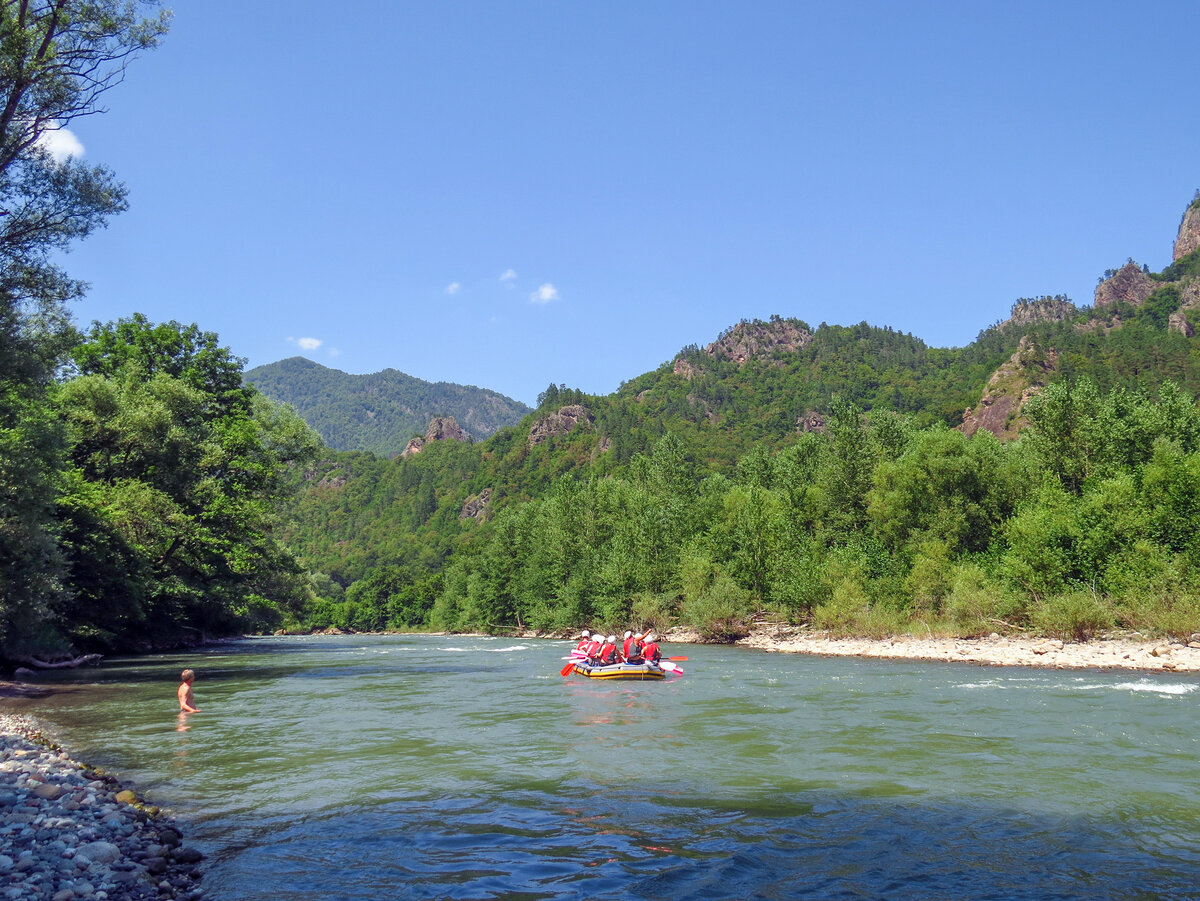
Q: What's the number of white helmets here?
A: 7